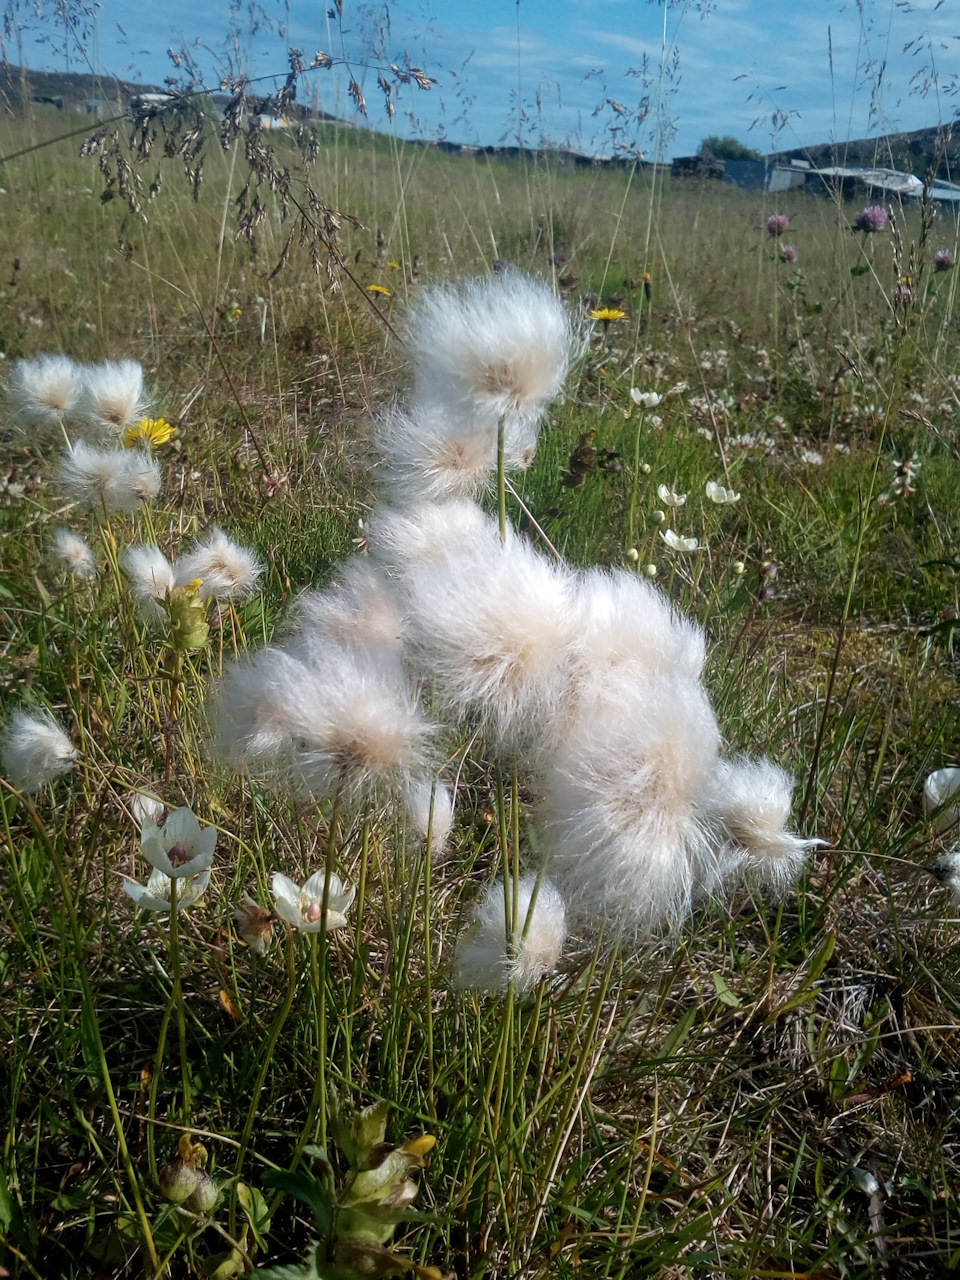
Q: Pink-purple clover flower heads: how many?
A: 5